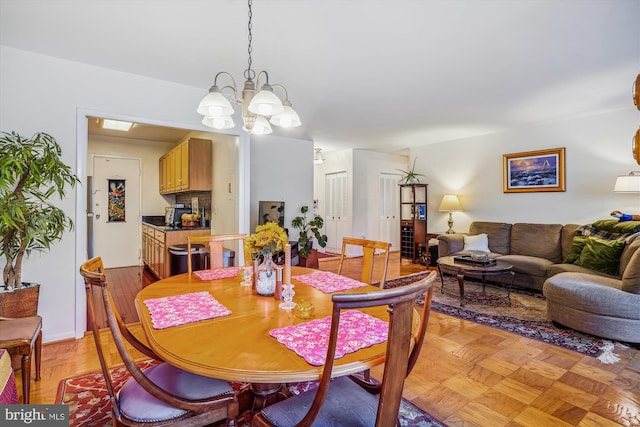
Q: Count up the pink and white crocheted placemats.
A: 4